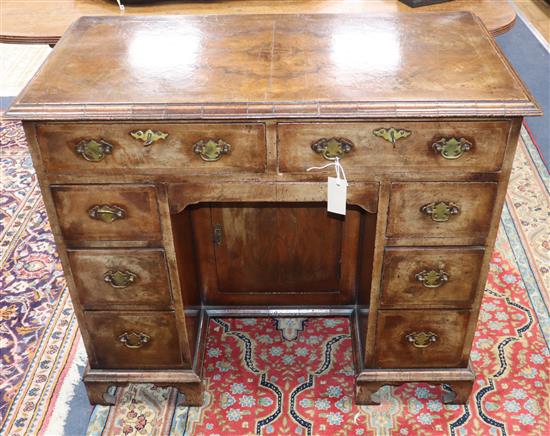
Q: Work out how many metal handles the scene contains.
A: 10